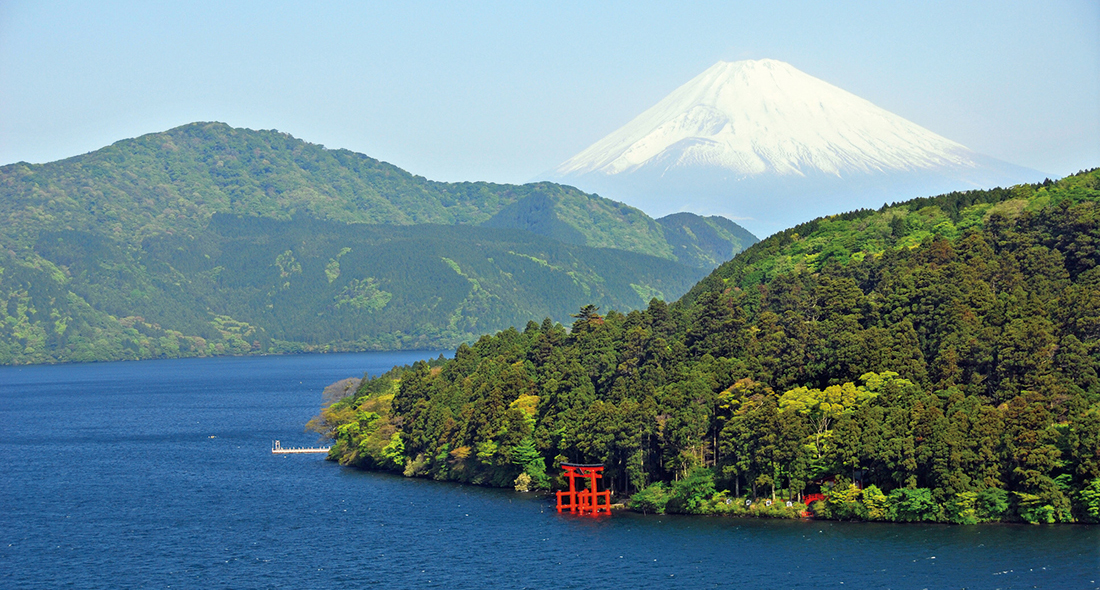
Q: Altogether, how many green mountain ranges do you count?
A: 2